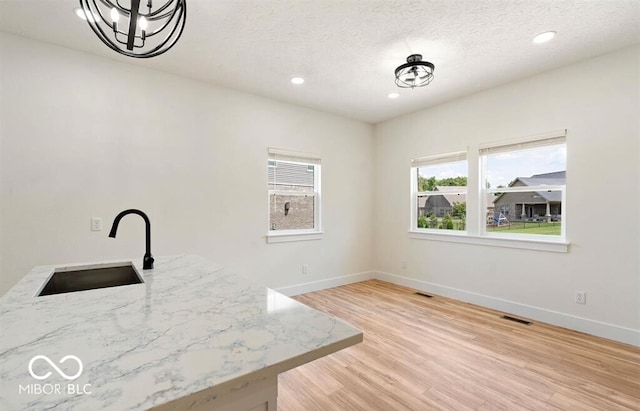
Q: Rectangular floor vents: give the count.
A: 2